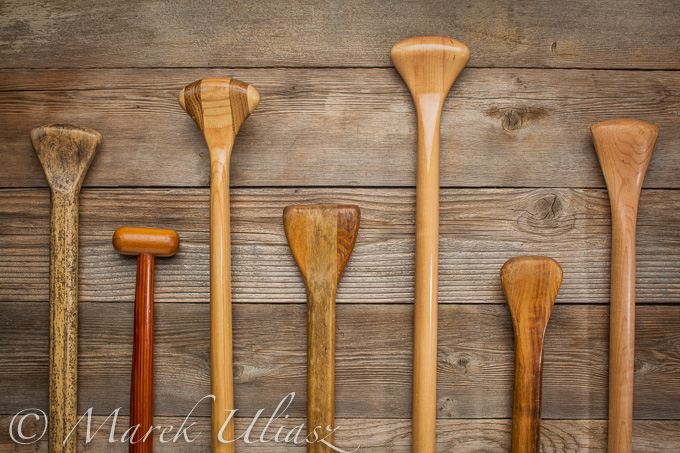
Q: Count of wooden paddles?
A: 7